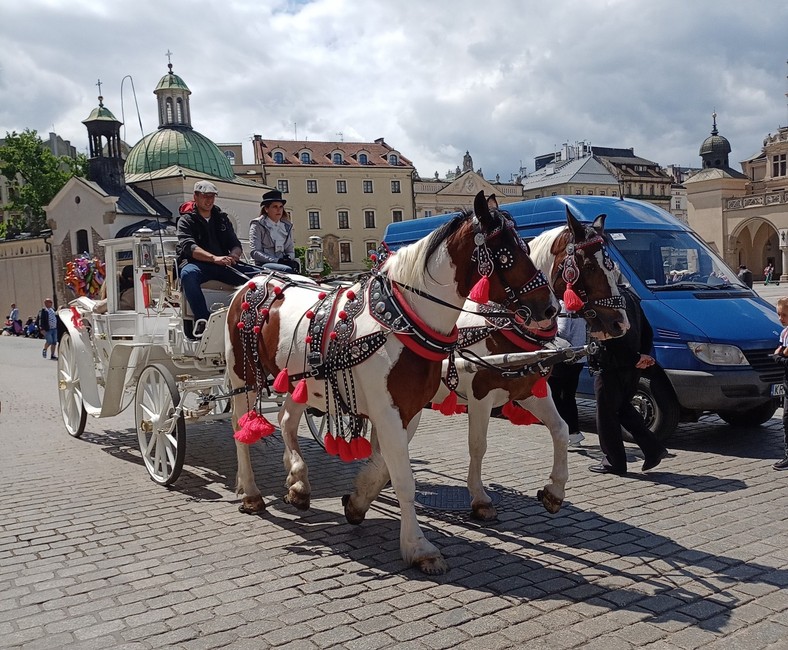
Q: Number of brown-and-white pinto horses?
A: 2